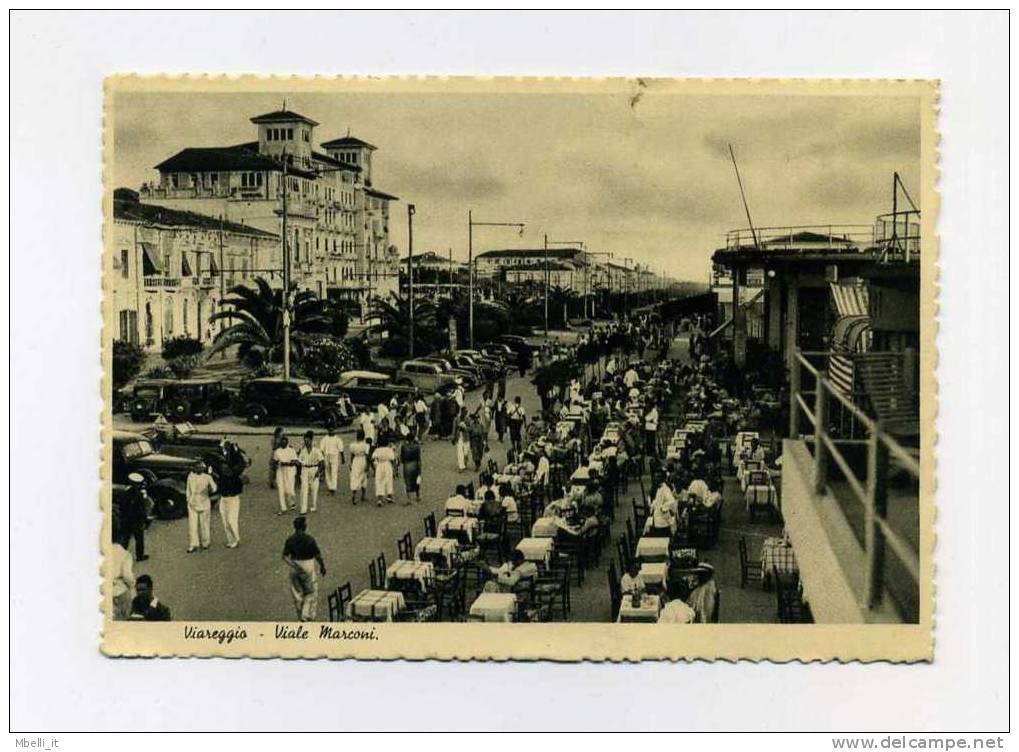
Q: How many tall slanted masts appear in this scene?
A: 1